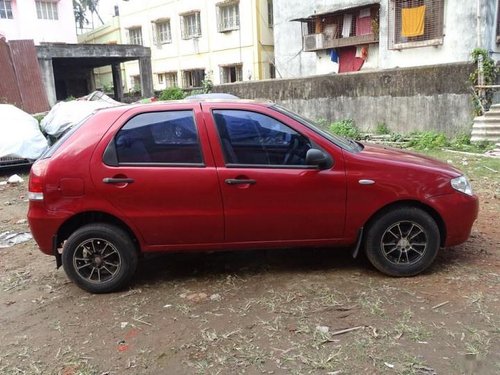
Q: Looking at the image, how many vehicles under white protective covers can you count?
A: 2